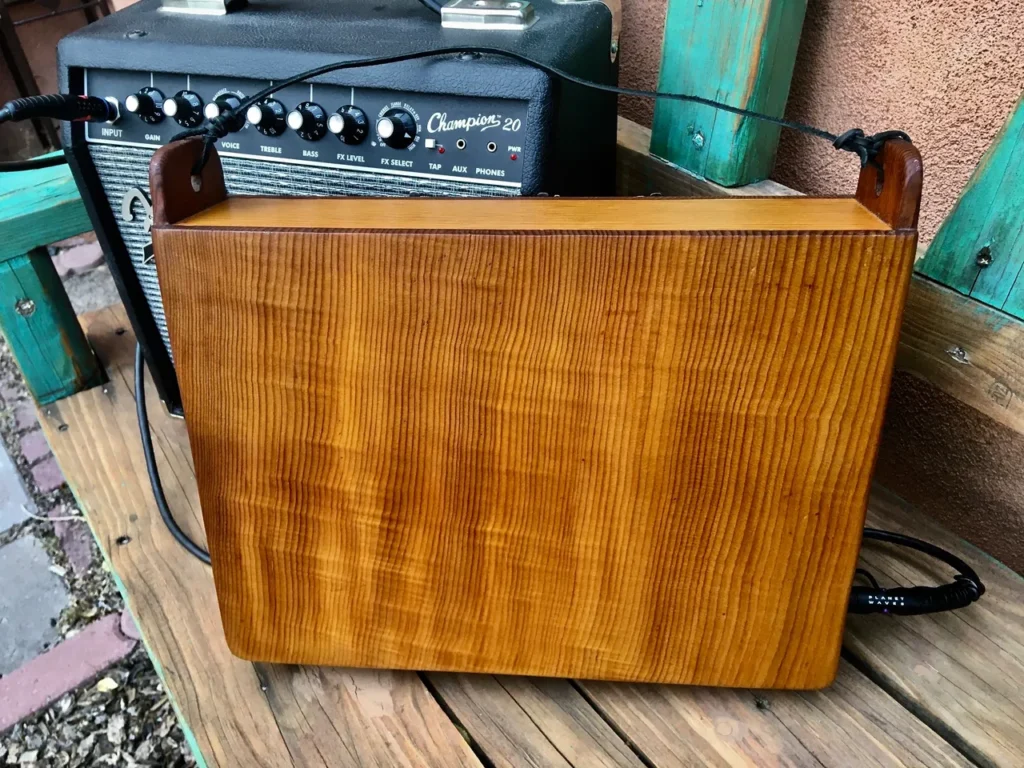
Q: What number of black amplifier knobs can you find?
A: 7